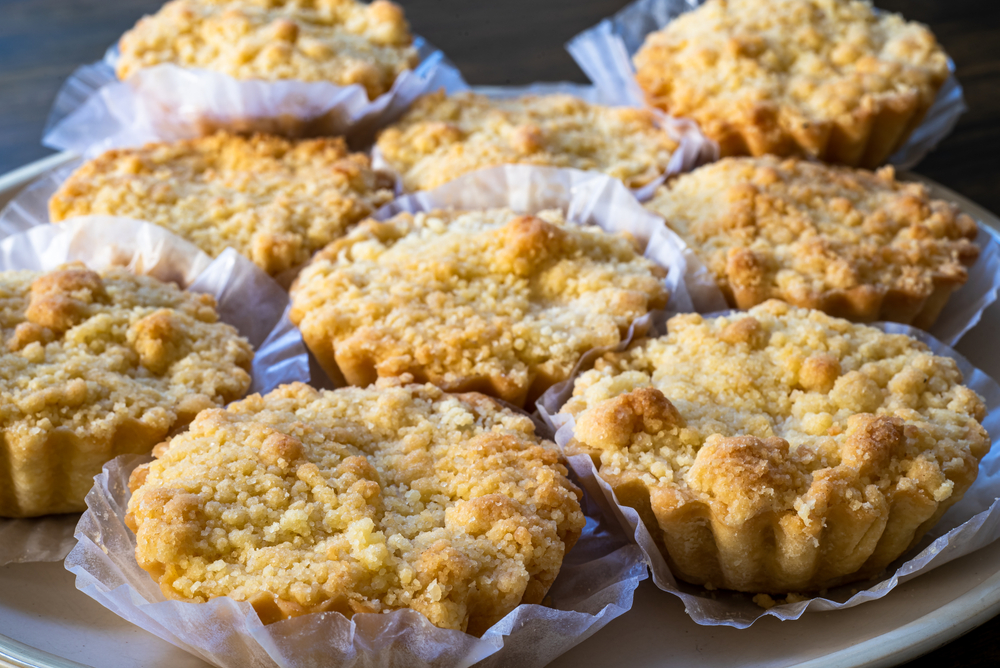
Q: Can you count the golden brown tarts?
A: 9